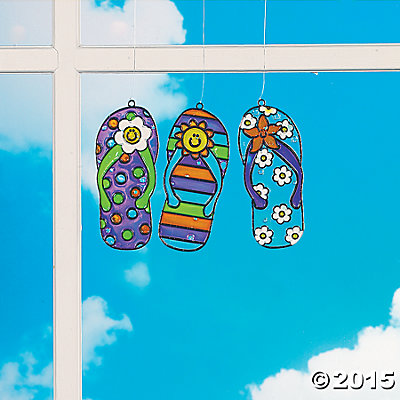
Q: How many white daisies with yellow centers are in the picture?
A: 10